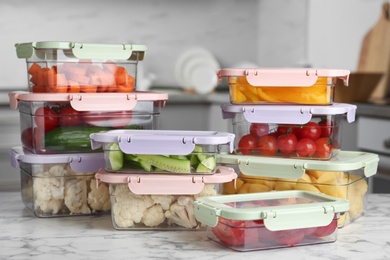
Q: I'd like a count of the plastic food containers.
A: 9